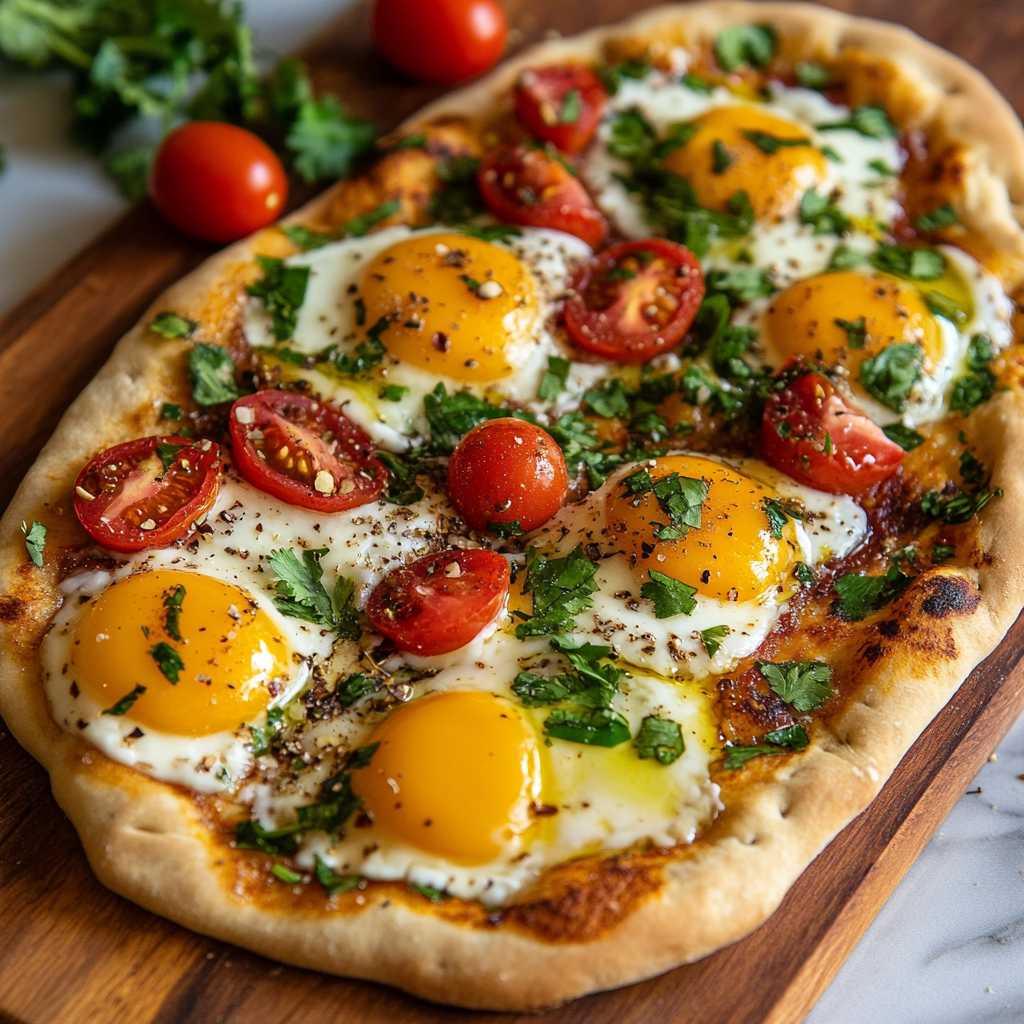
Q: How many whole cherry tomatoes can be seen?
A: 3